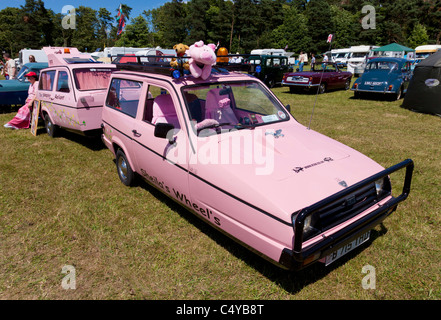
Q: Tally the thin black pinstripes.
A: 2